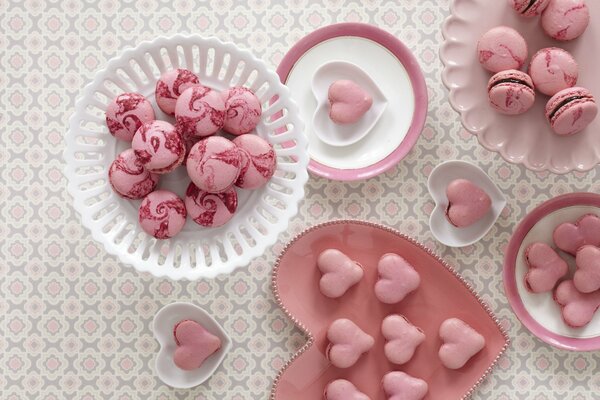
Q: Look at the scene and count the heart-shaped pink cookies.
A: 14